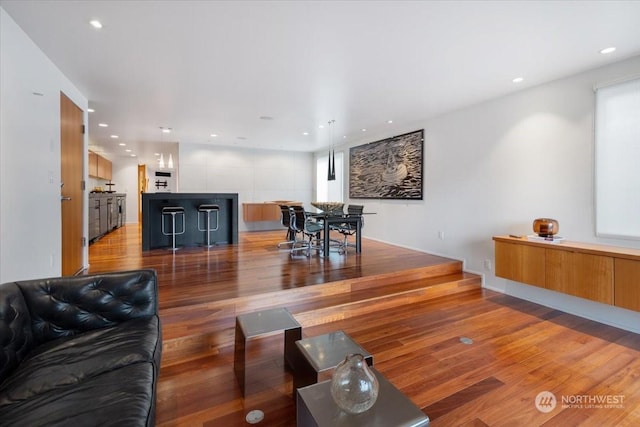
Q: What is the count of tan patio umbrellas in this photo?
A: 0